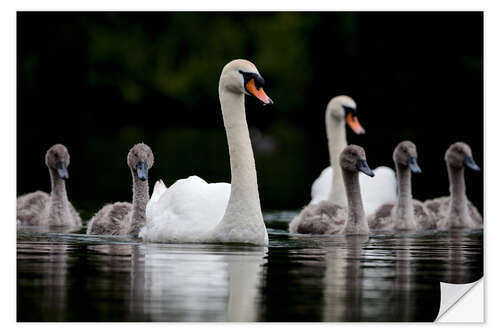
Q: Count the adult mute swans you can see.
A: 2